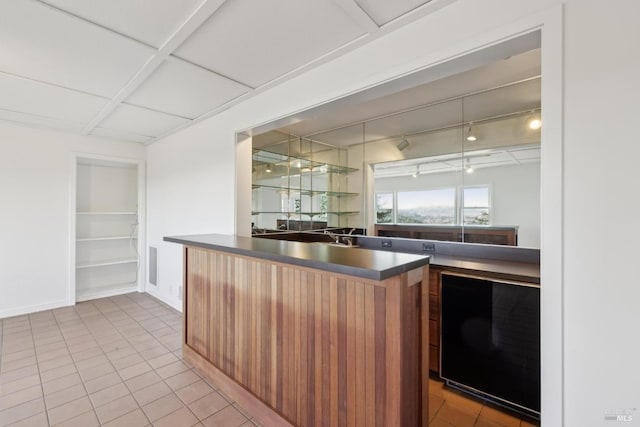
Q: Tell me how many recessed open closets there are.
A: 1